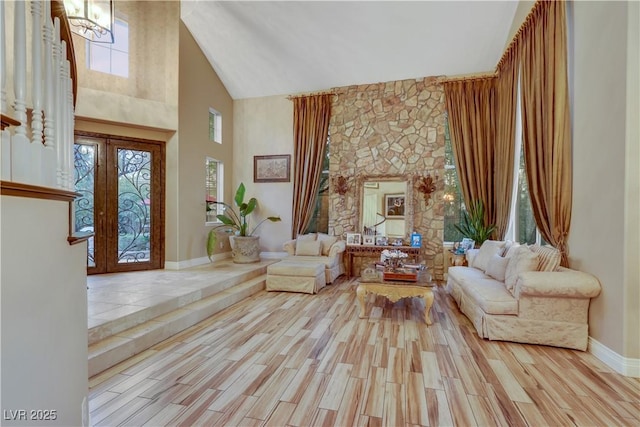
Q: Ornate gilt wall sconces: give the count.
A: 2